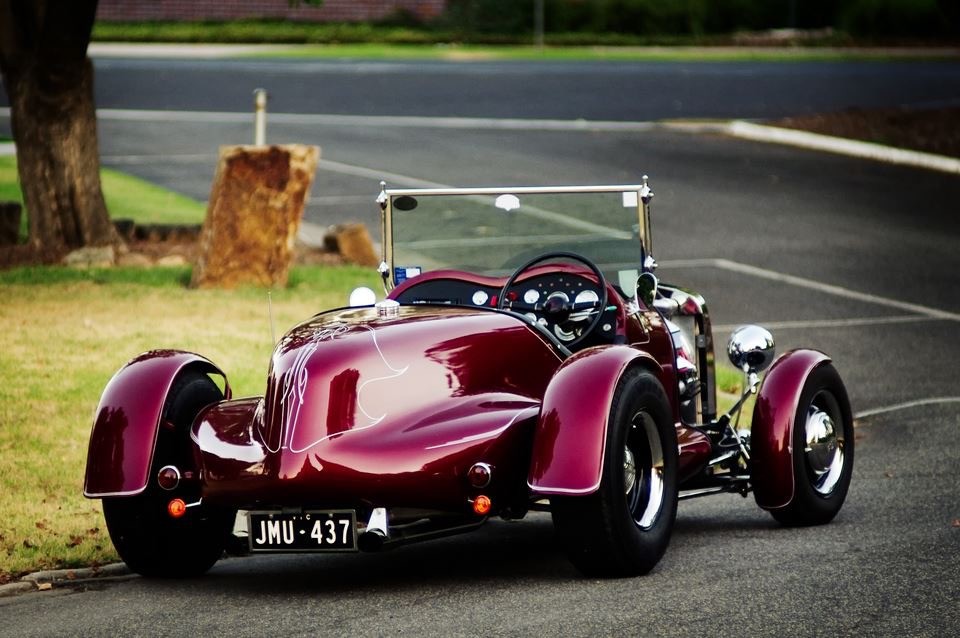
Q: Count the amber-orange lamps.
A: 2